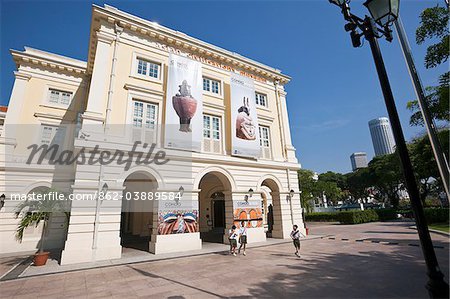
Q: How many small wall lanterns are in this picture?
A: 5